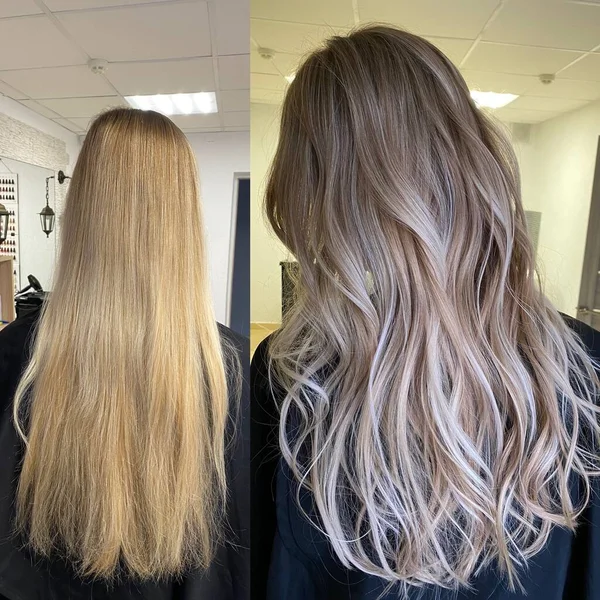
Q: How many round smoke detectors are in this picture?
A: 3